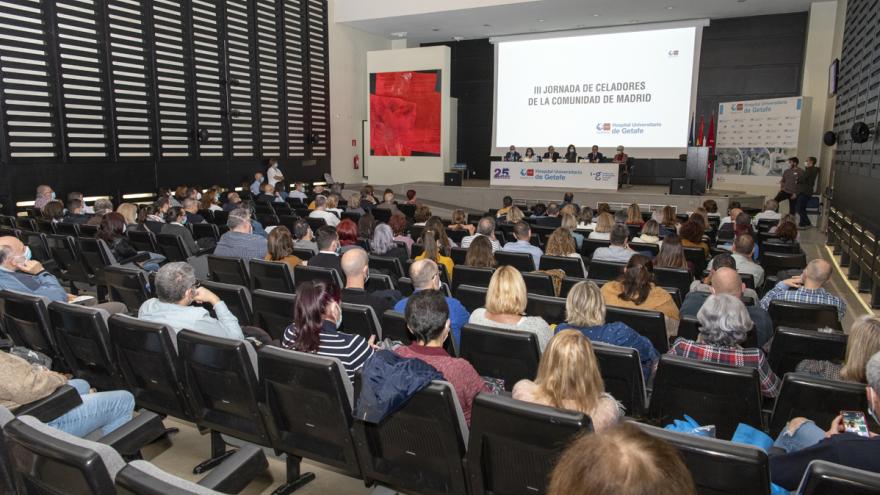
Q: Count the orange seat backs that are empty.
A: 0